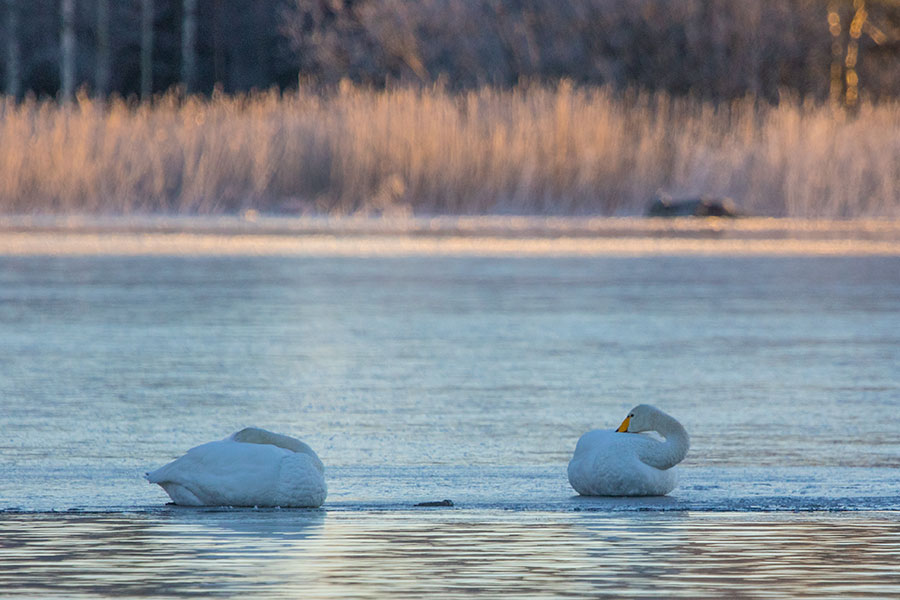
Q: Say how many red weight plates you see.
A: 0